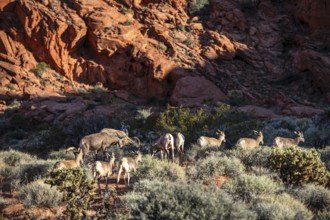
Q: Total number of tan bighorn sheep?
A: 10